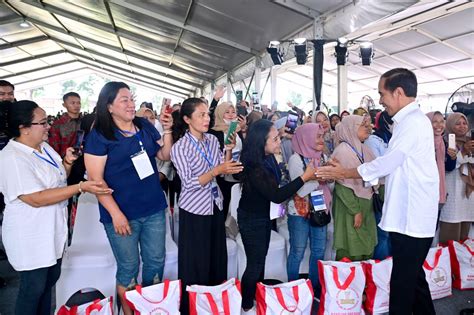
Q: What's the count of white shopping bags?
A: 8